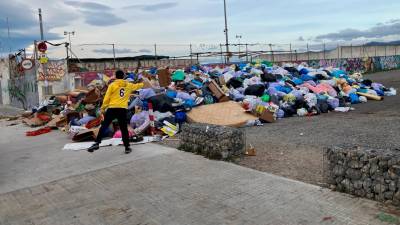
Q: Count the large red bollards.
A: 1